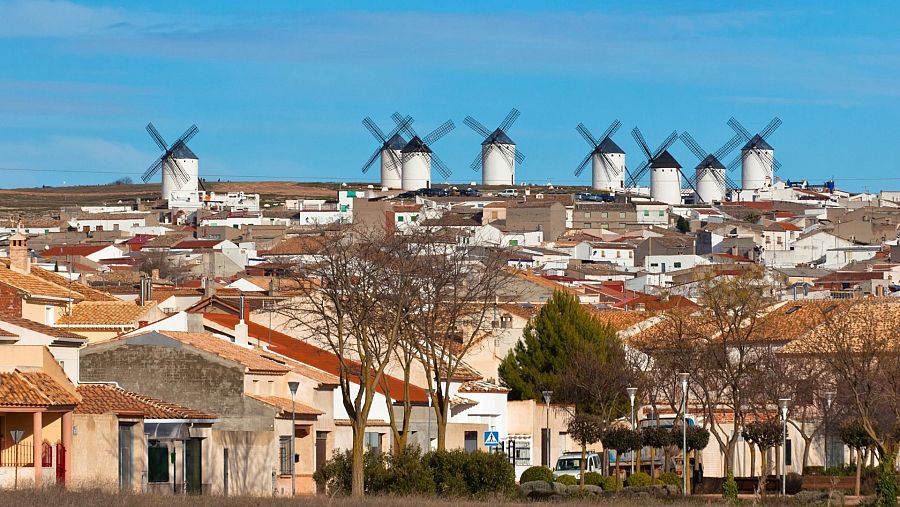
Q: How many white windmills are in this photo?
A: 8